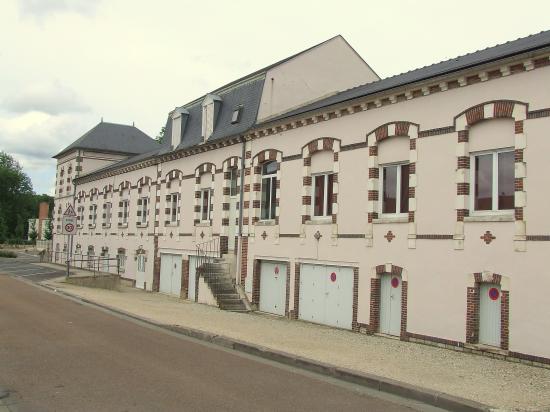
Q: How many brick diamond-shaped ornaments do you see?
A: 11